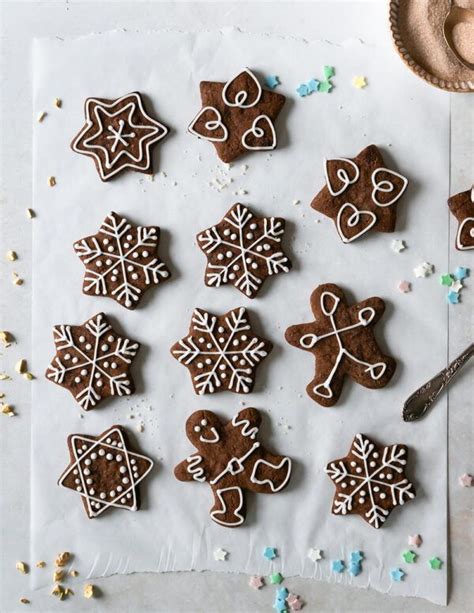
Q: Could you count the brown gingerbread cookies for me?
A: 12